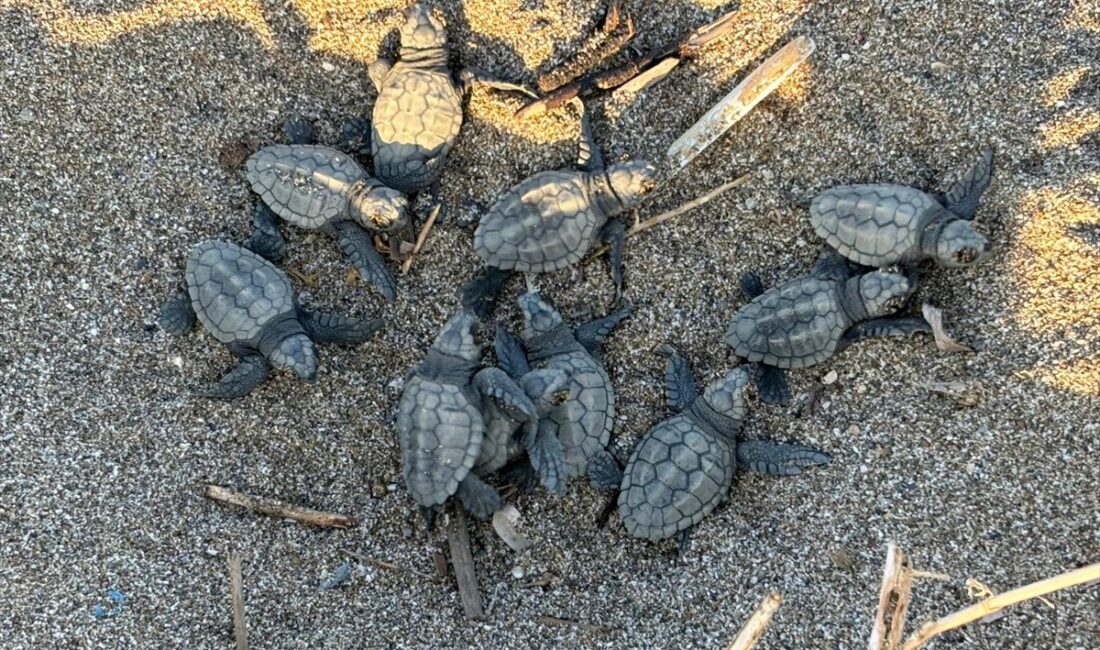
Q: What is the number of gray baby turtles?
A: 10